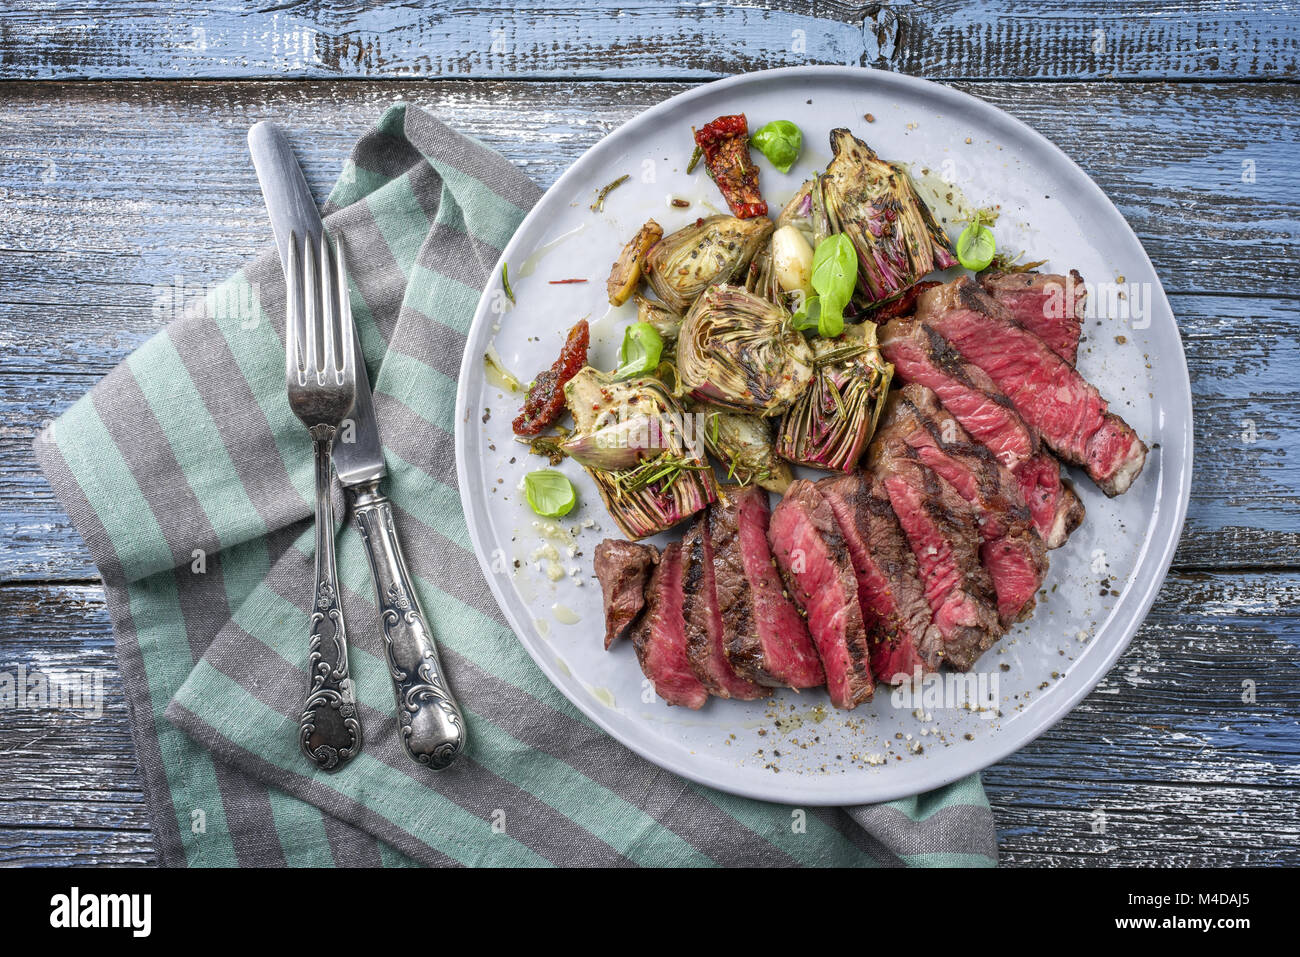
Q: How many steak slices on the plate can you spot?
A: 11